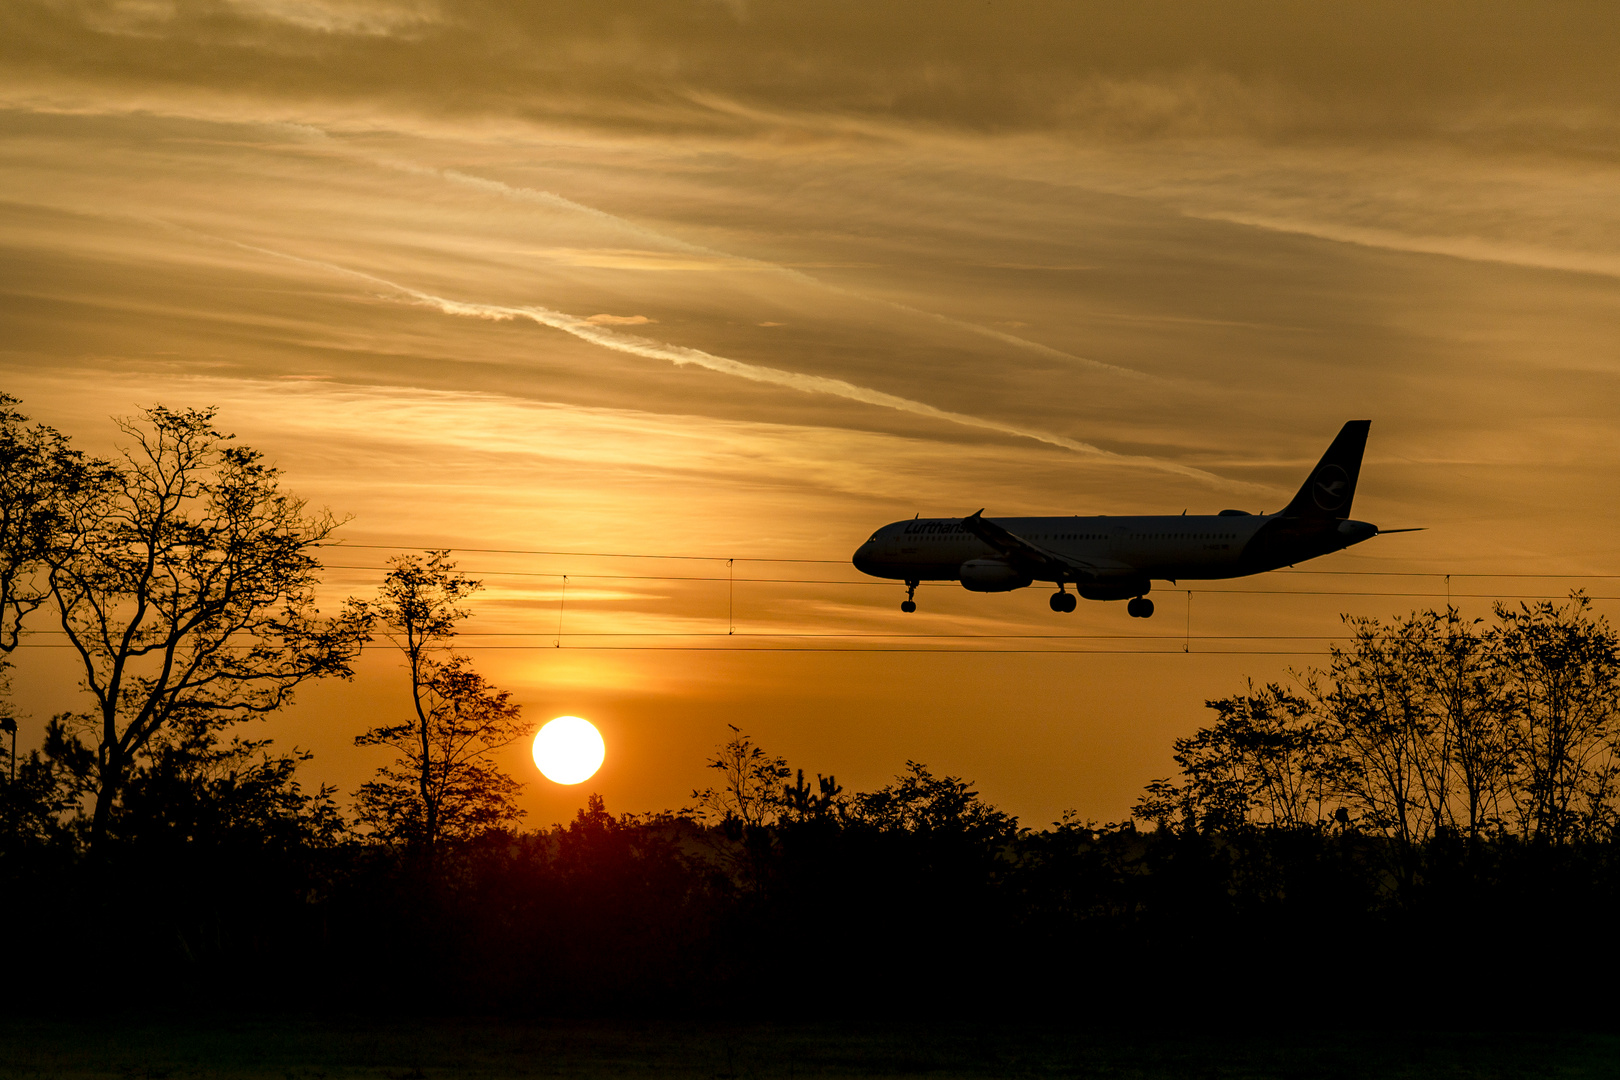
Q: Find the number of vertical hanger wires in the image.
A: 4